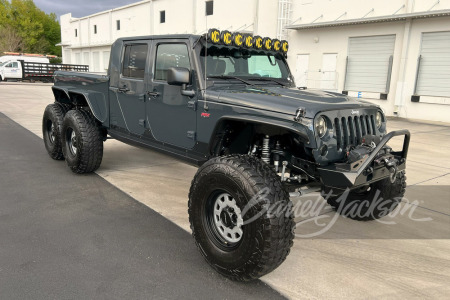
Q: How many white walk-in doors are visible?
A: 2